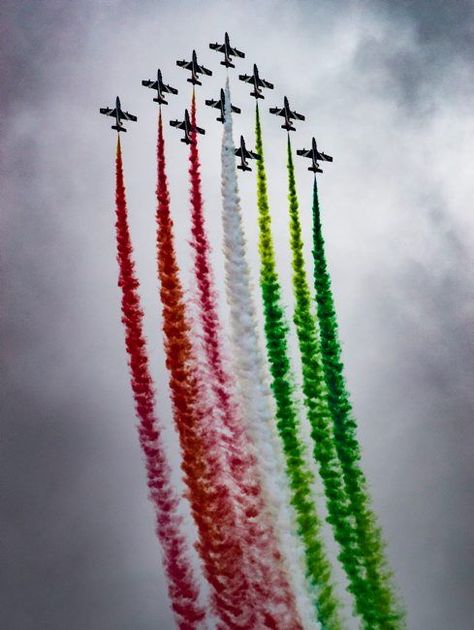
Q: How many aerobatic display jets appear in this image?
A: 10